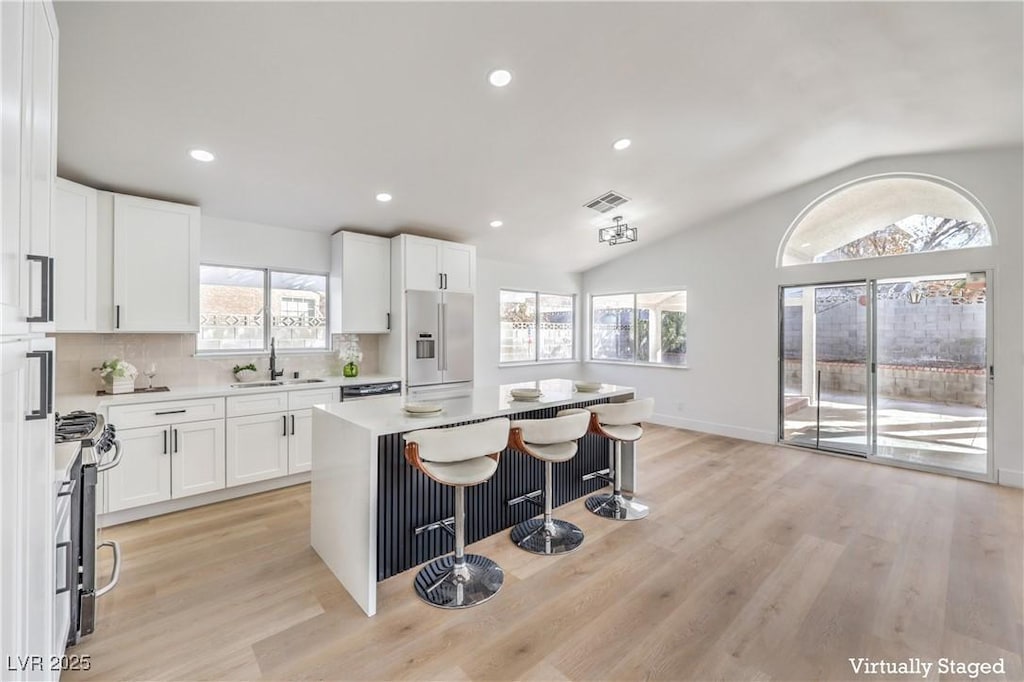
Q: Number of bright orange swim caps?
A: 0